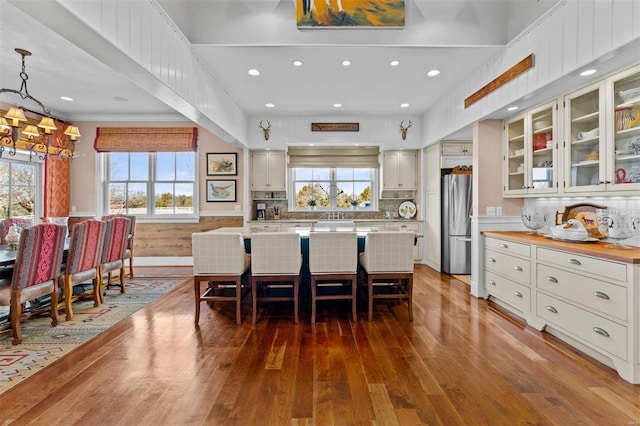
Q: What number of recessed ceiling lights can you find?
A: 11